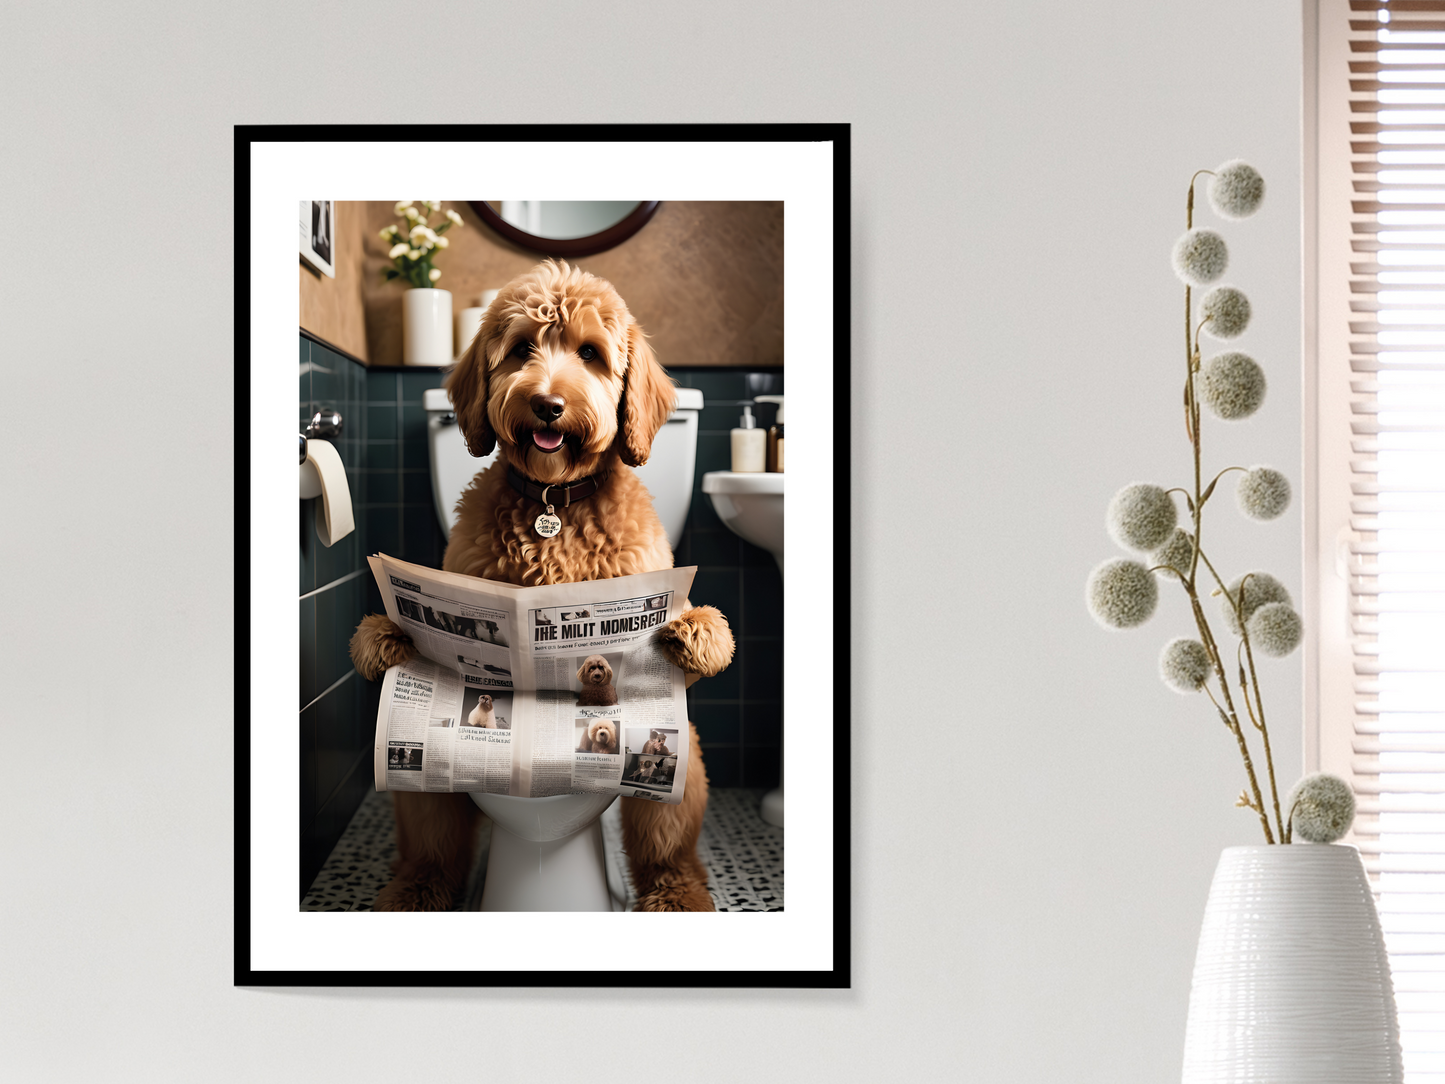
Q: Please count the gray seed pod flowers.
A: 12